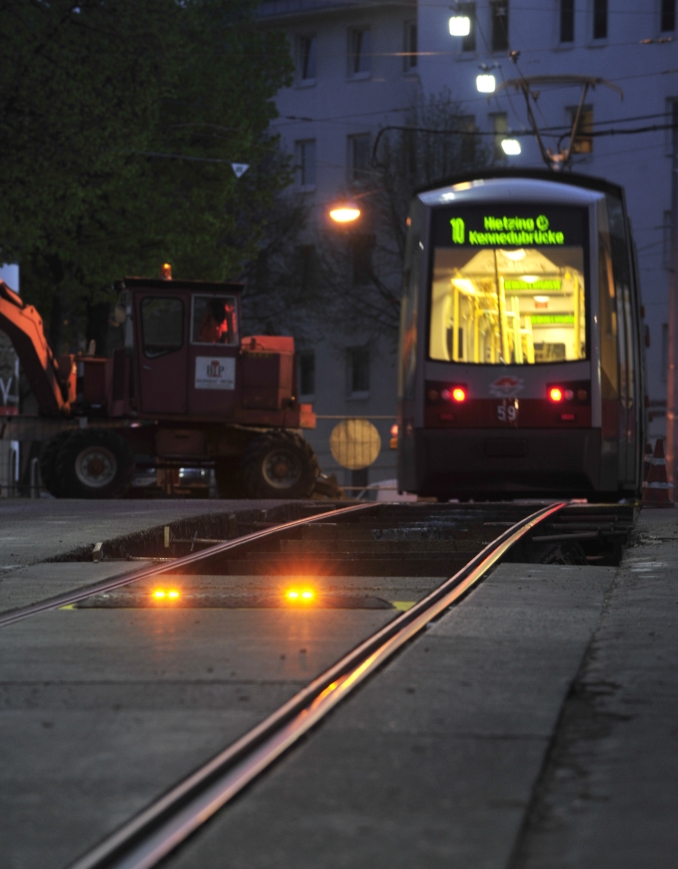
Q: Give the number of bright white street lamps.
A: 3